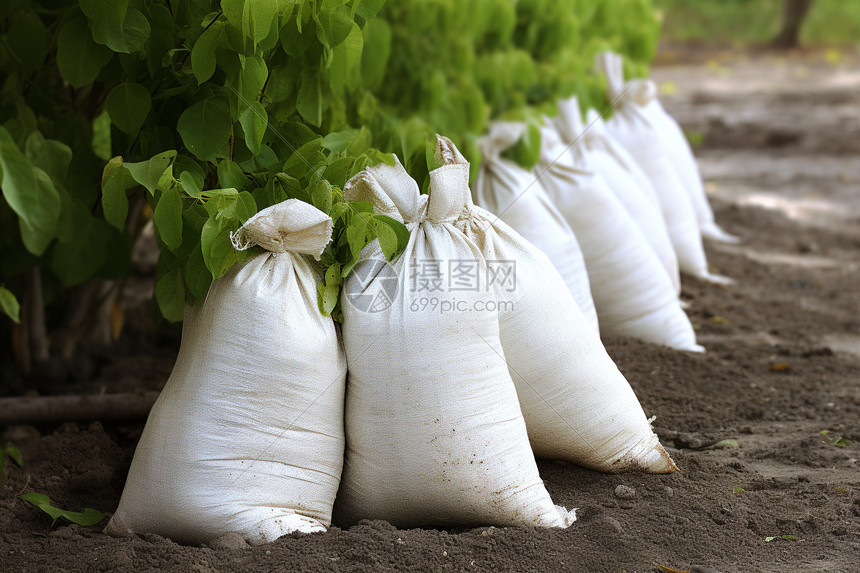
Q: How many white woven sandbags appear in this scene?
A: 8